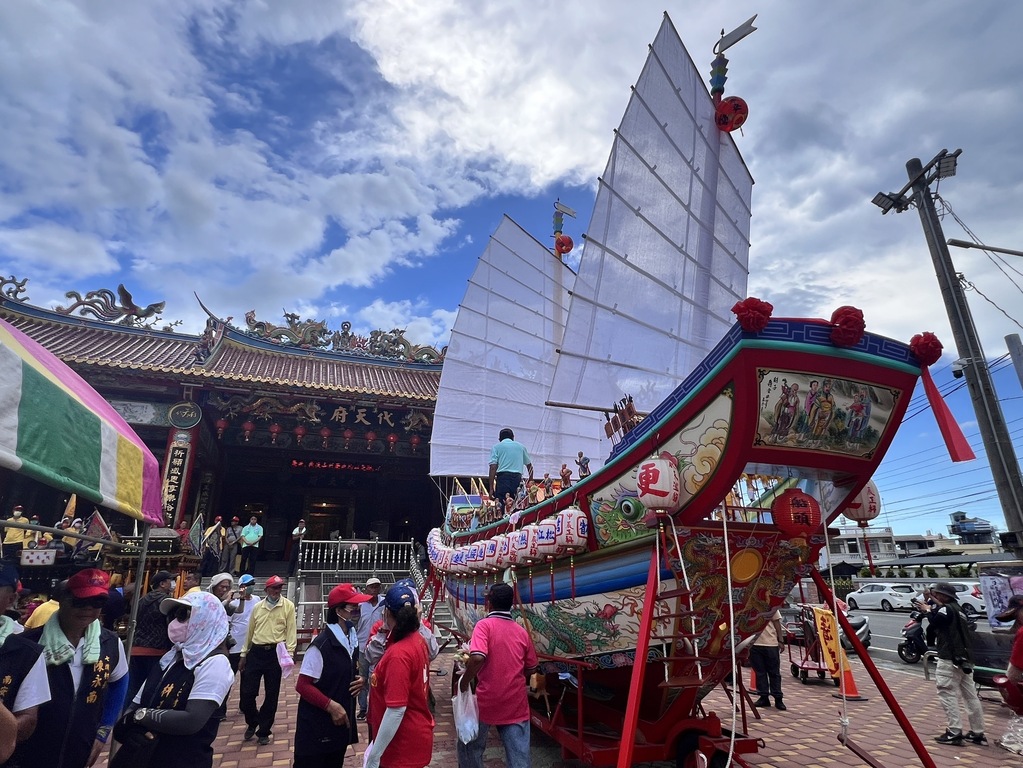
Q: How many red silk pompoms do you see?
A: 3